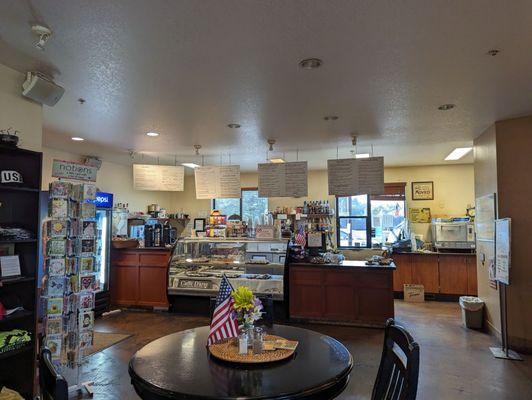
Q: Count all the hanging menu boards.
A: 4